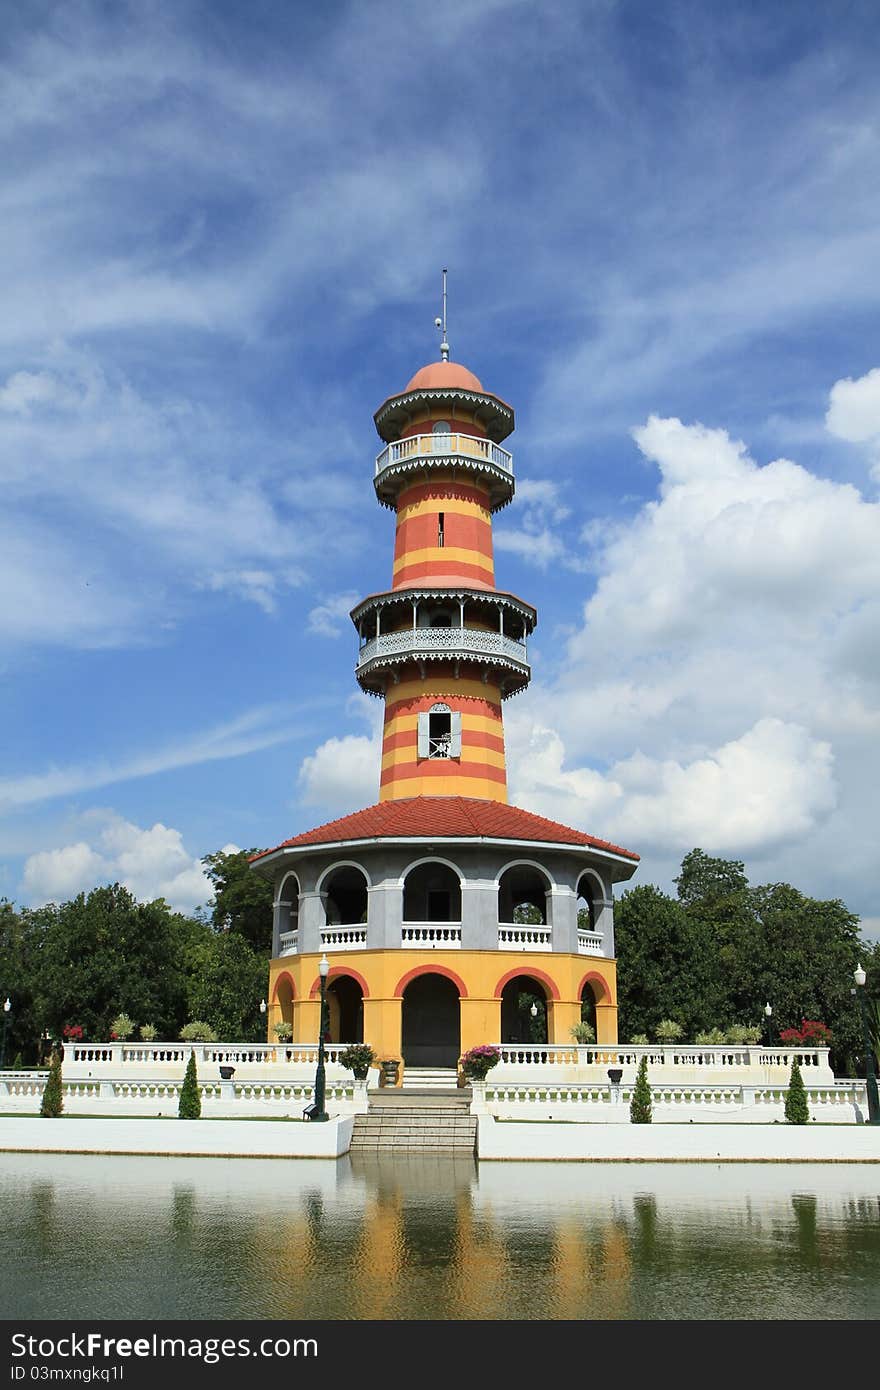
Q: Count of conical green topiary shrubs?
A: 4